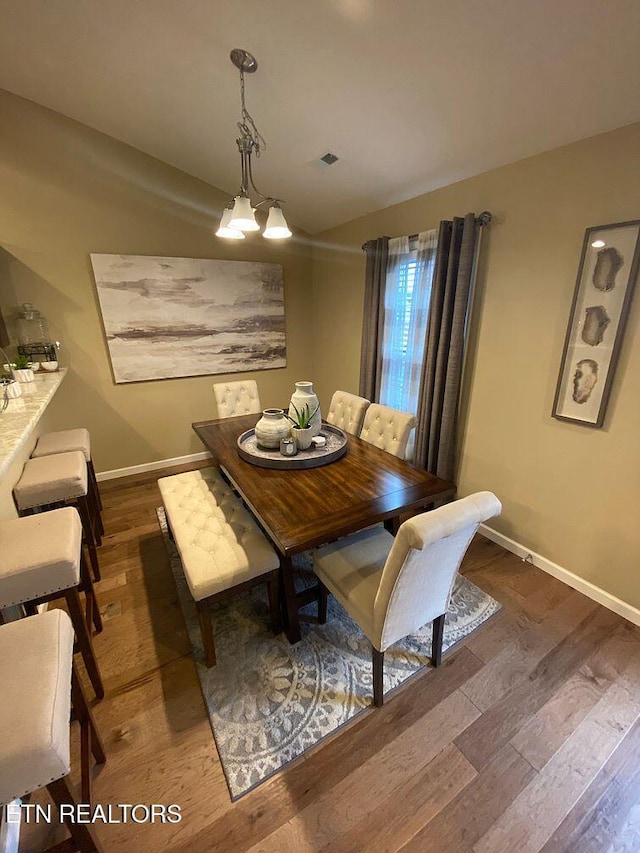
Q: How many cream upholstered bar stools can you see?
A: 4